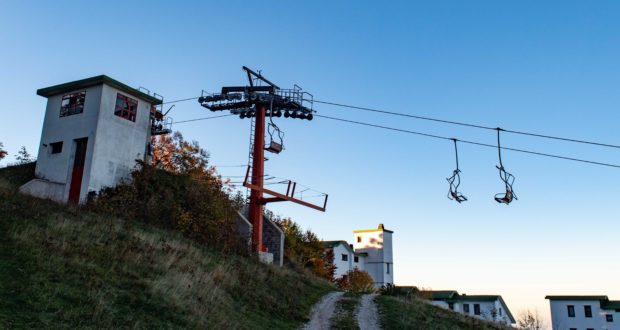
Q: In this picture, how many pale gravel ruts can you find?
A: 2